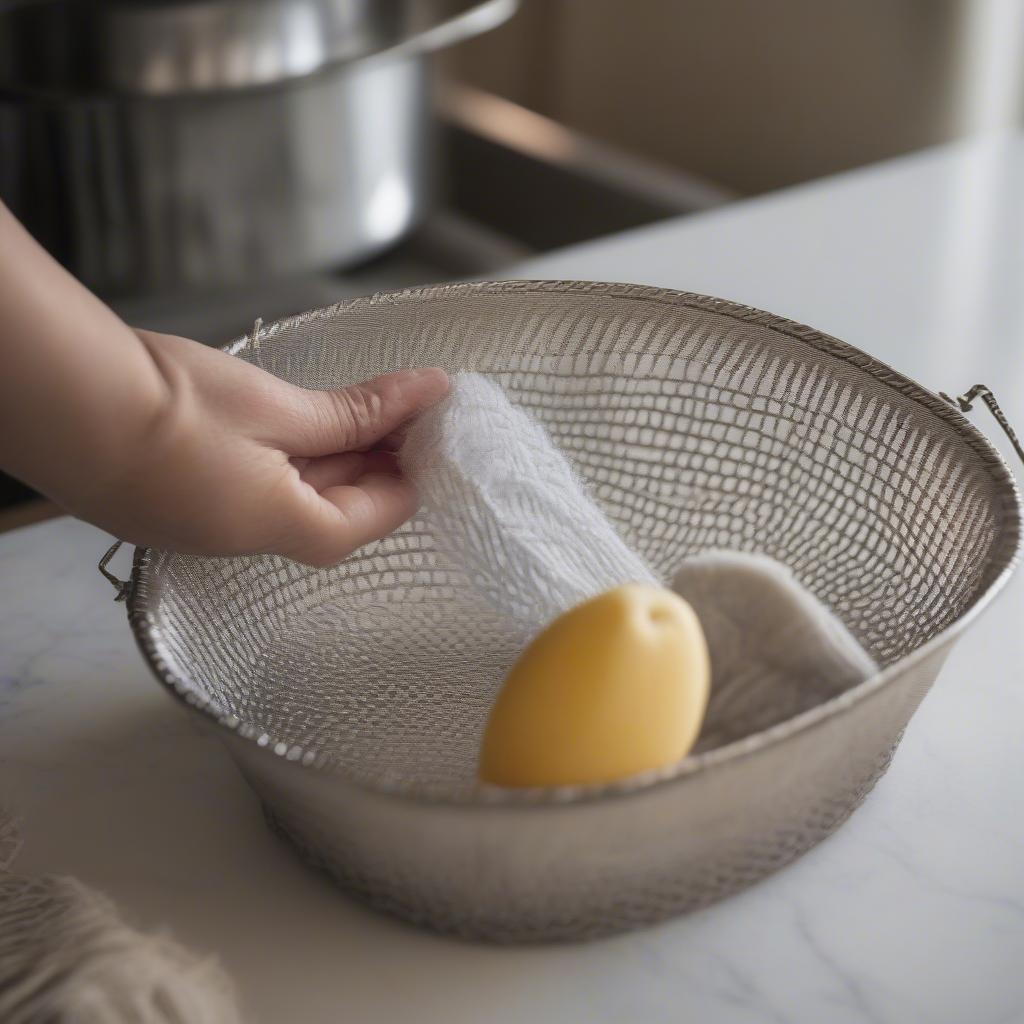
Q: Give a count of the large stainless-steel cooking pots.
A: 1